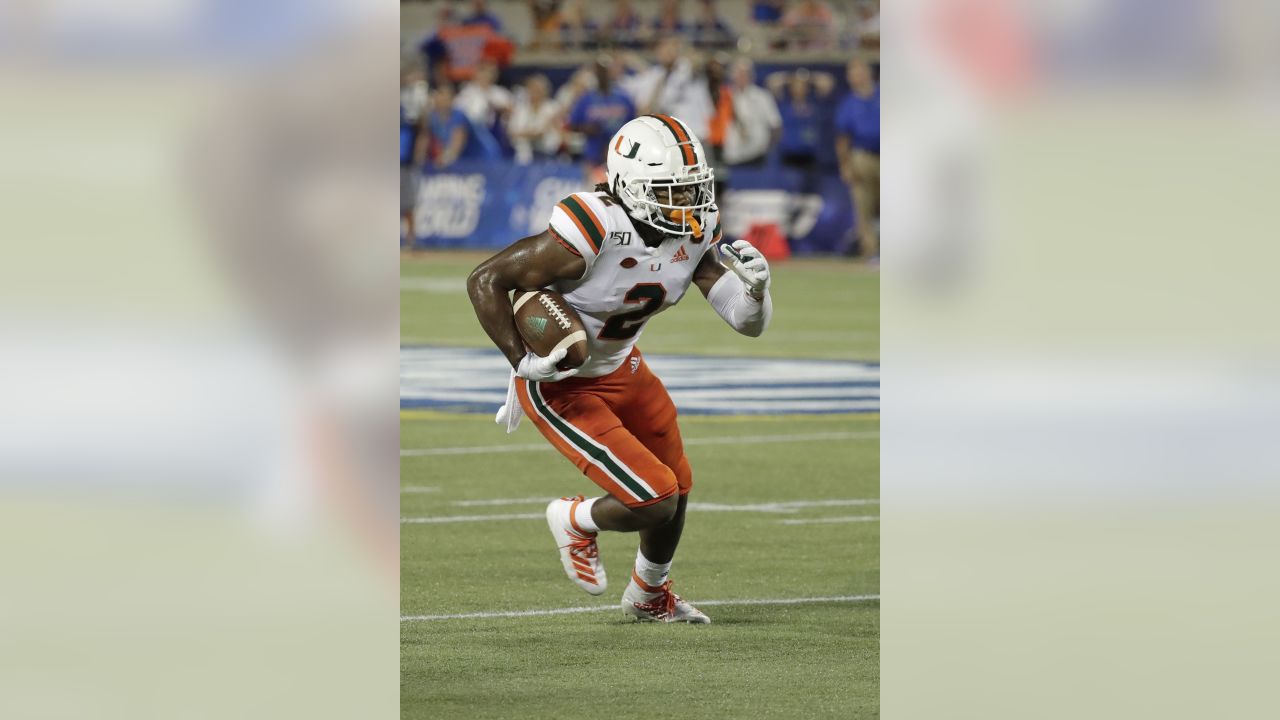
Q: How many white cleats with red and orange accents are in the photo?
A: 2